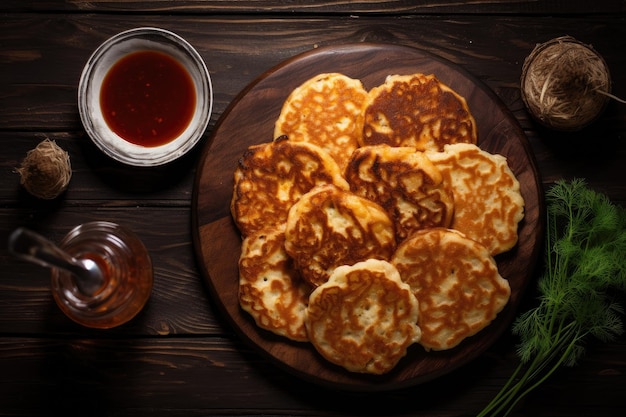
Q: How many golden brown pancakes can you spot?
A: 9